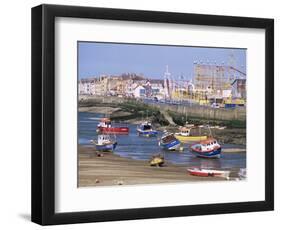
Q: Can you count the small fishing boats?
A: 8